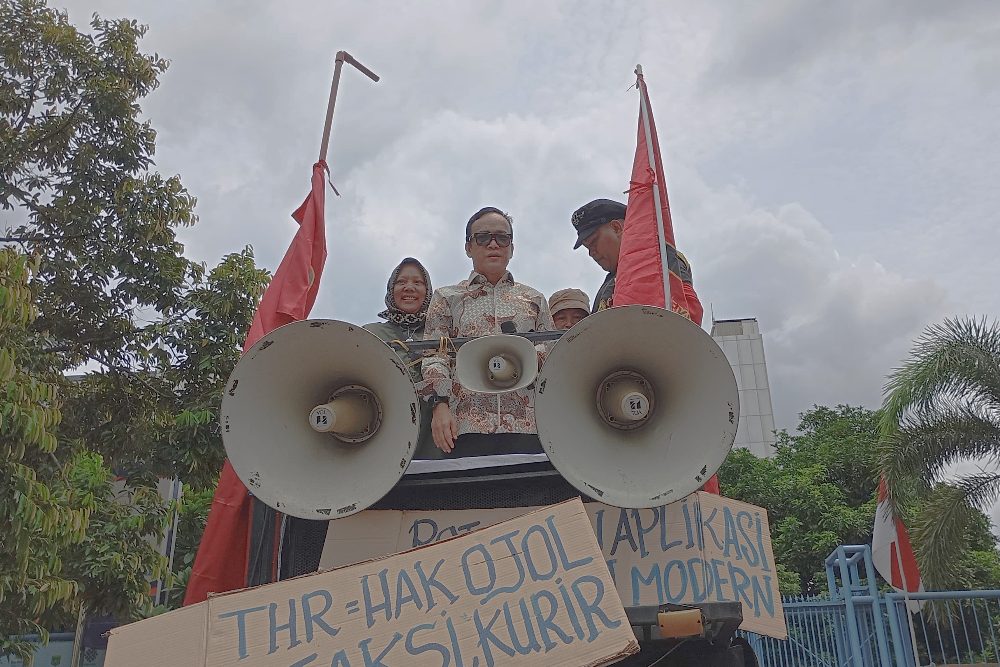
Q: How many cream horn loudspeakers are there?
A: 3